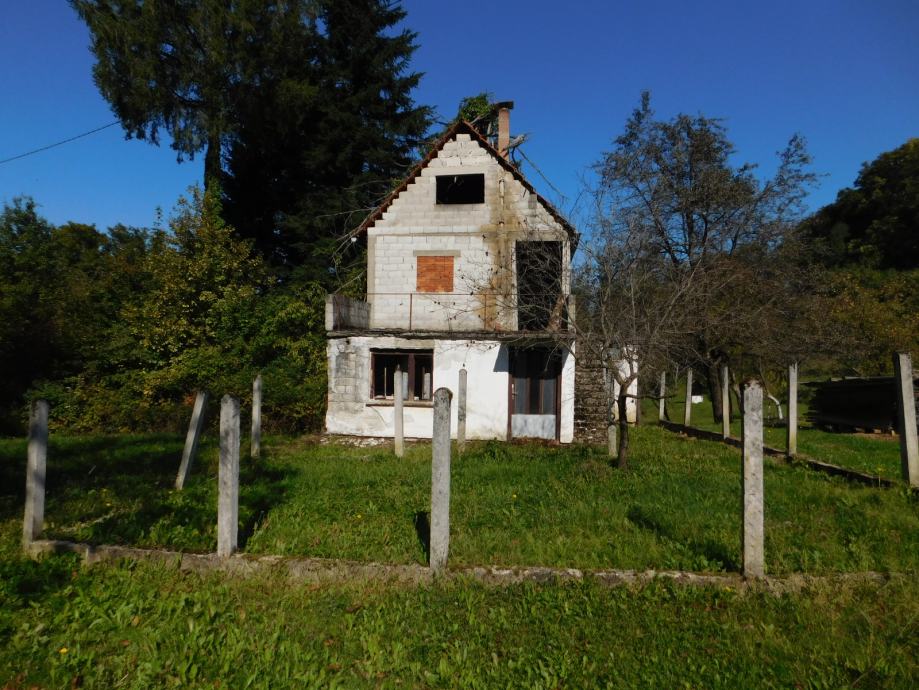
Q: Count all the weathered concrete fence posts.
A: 14